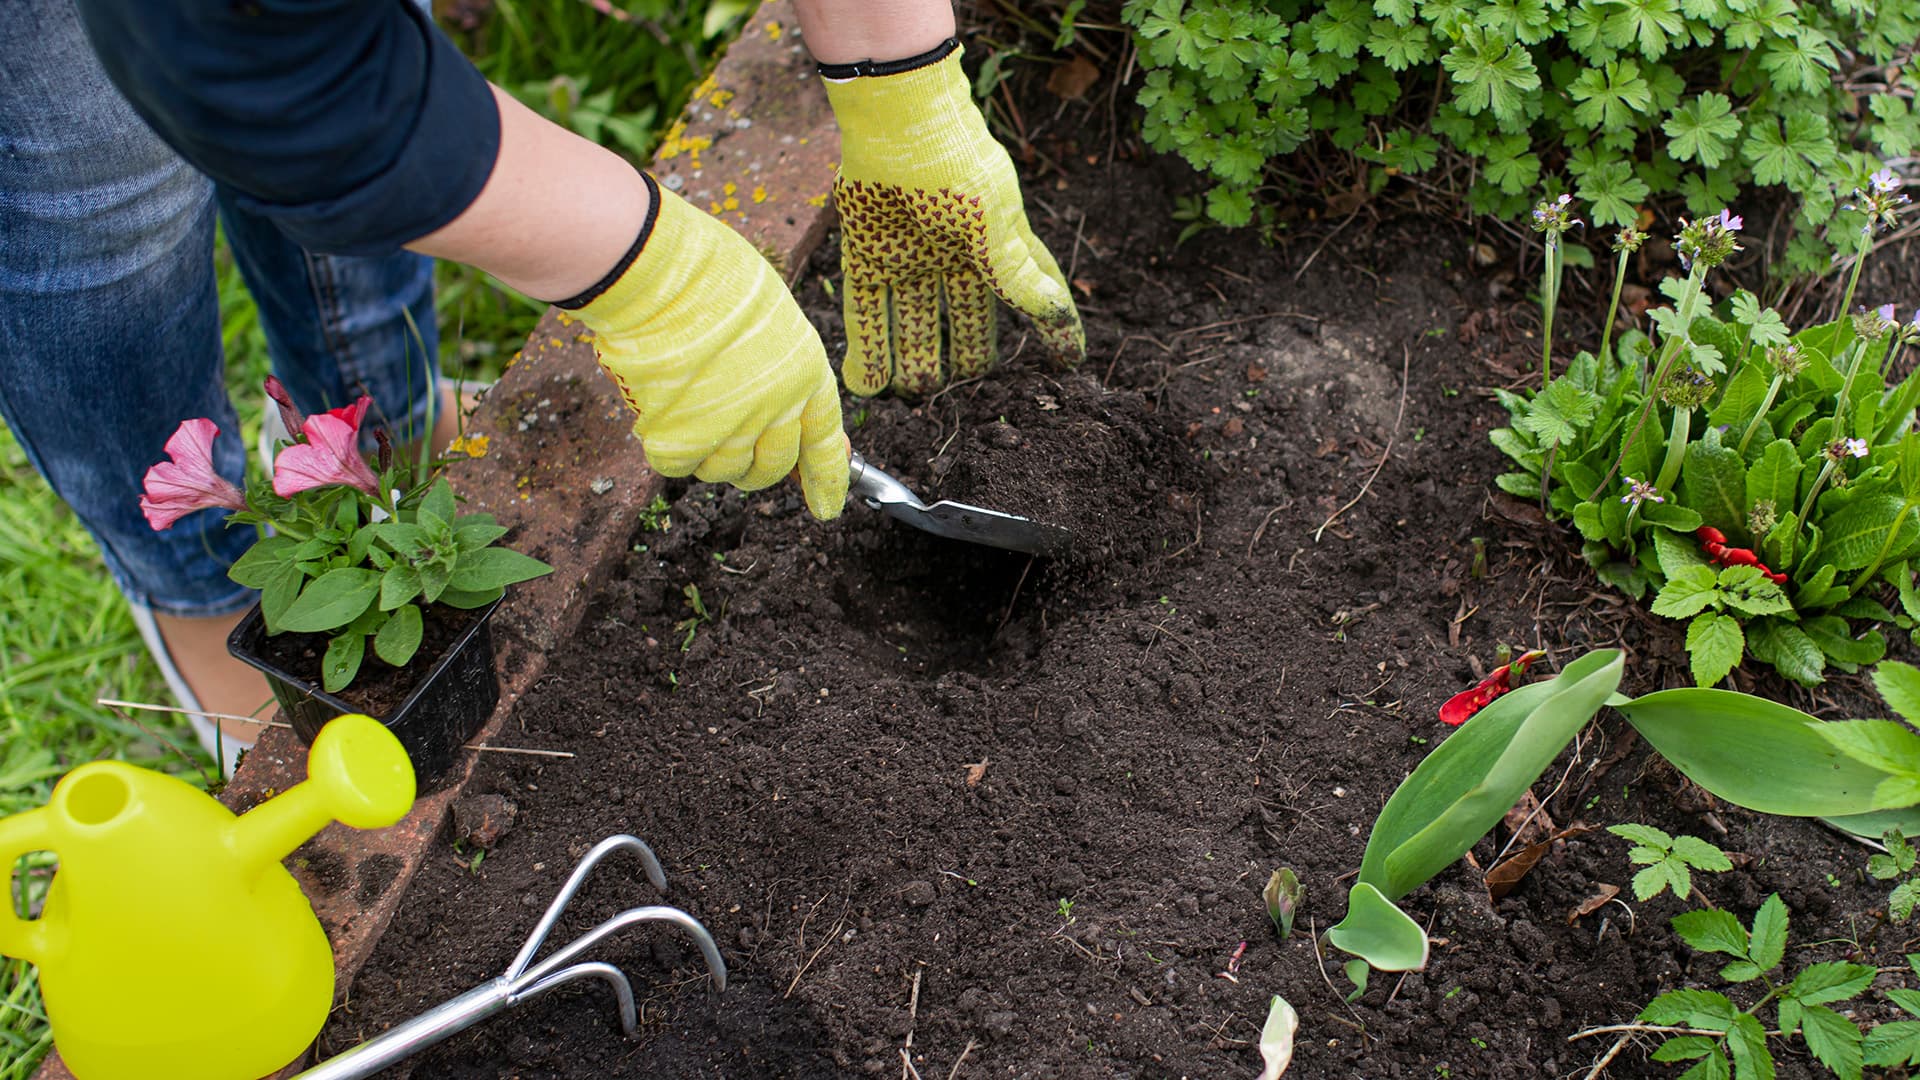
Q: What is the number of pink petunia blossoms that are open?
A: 2